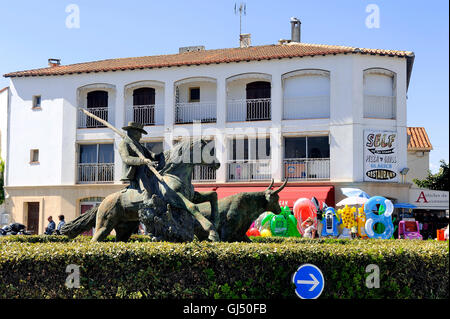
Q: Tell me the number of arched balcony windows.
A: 6